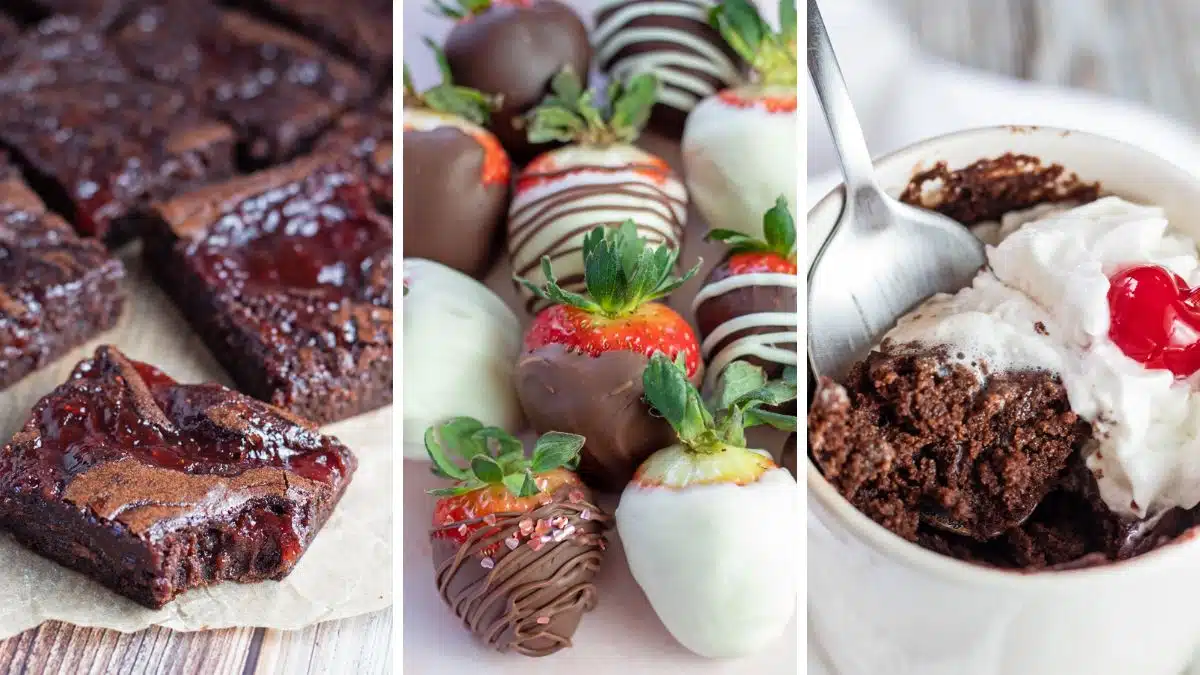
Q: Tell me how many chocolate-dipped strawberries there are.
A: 10